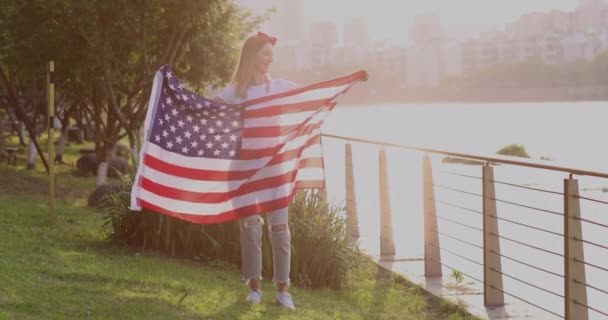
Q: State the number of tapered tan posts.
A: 5